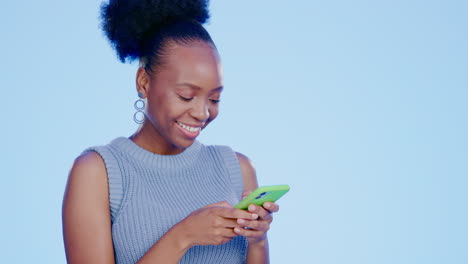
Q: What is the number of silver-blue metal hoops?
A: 2